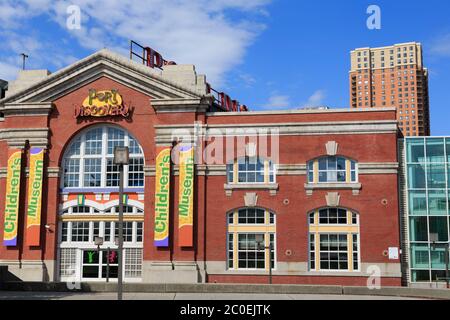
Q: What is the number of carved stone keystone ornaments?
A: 4